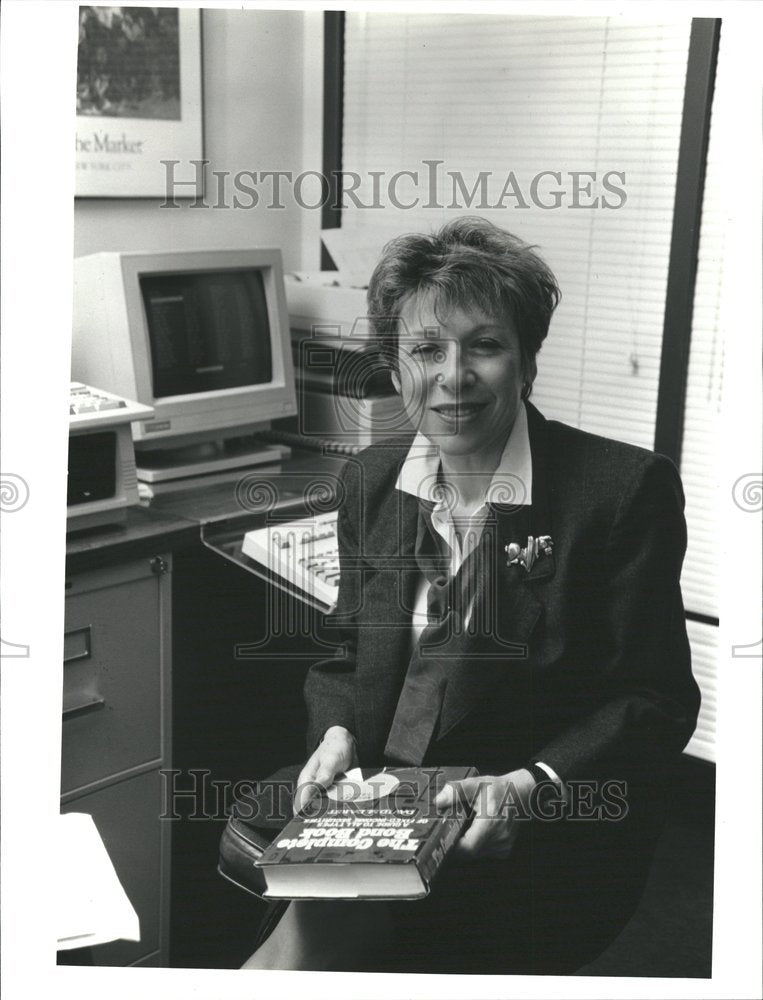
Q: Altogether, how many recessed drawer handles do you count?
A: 1